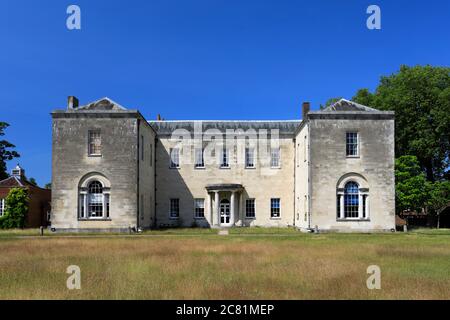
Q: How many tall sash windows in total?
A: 11